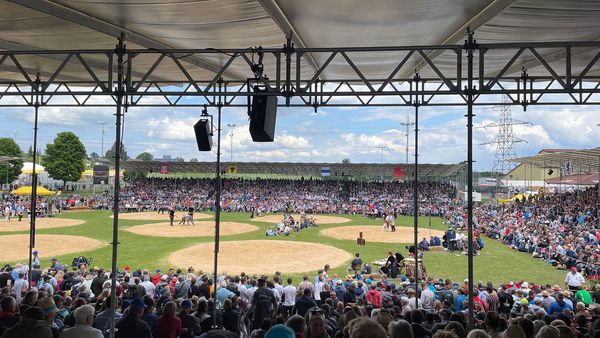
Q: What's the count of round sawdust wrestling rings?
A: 7